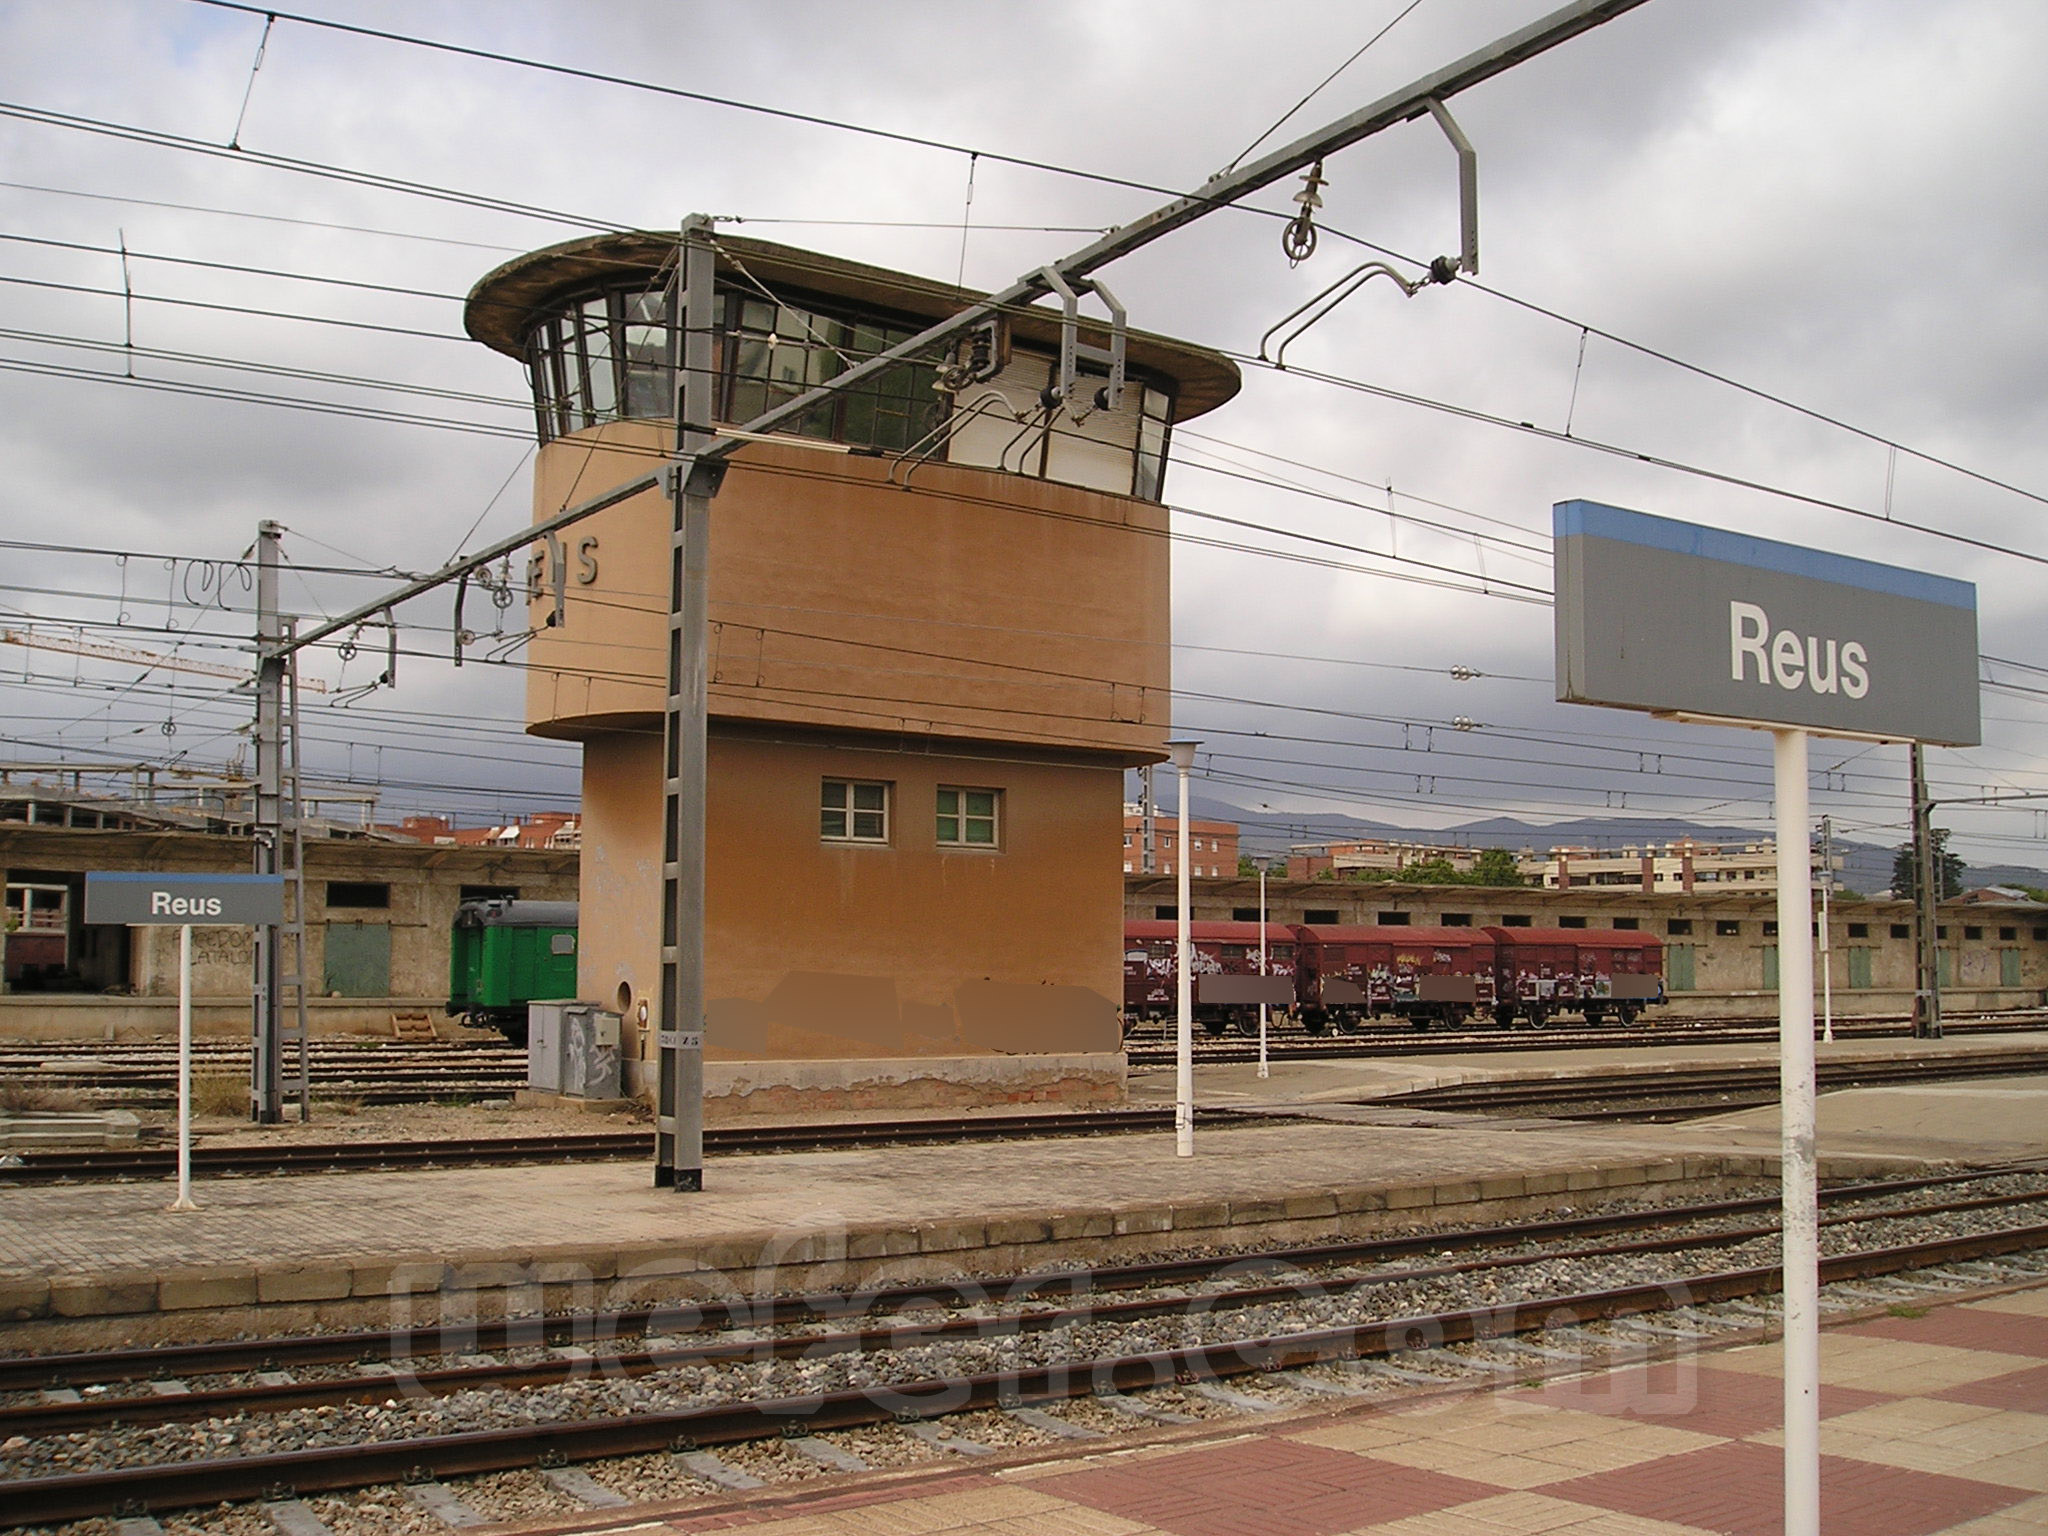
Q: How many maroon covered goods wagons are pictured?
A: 3